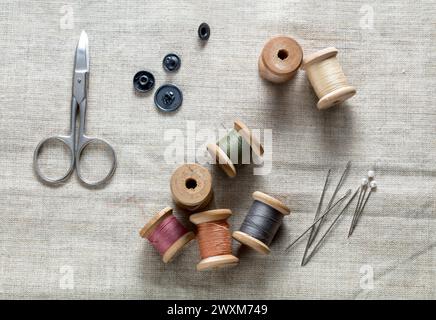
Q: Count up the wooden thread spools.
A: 7